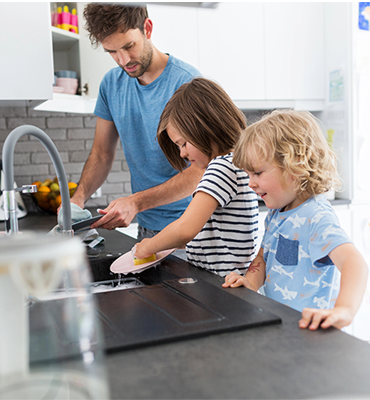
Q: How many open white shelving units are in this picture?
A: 1